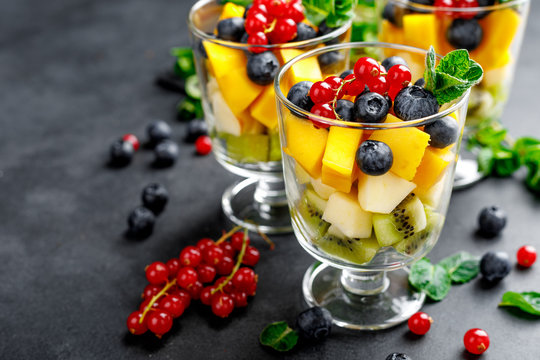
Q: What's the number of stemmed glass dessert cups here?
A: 3